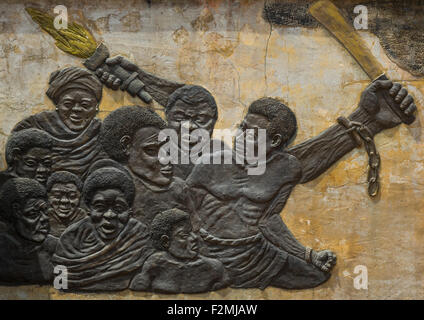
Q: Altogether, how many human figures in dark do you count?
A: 9